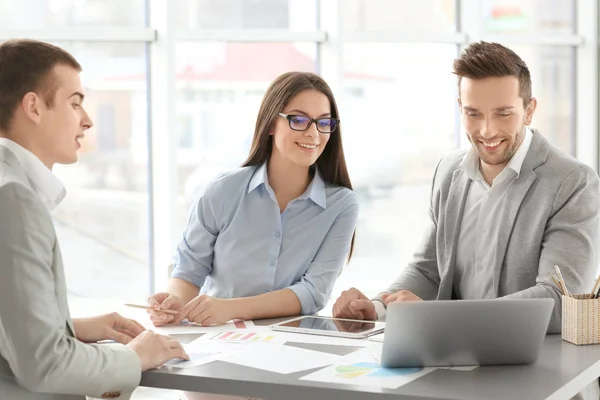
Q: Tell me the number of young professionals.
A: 3